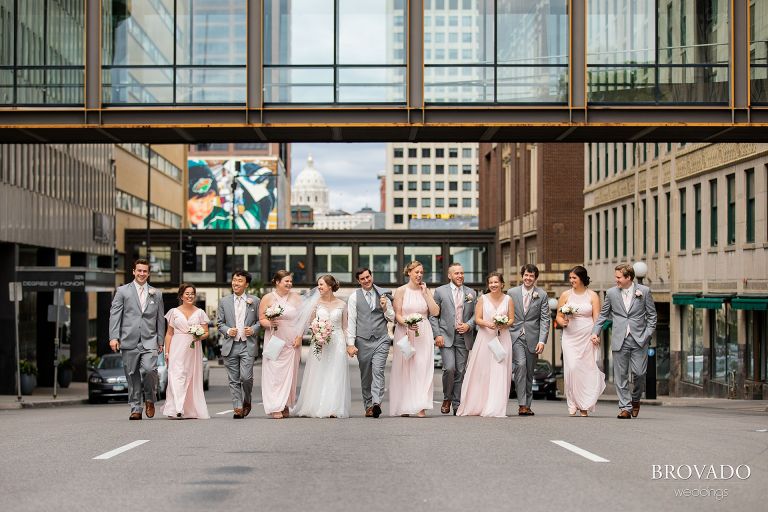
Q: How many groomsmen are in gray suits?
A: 5